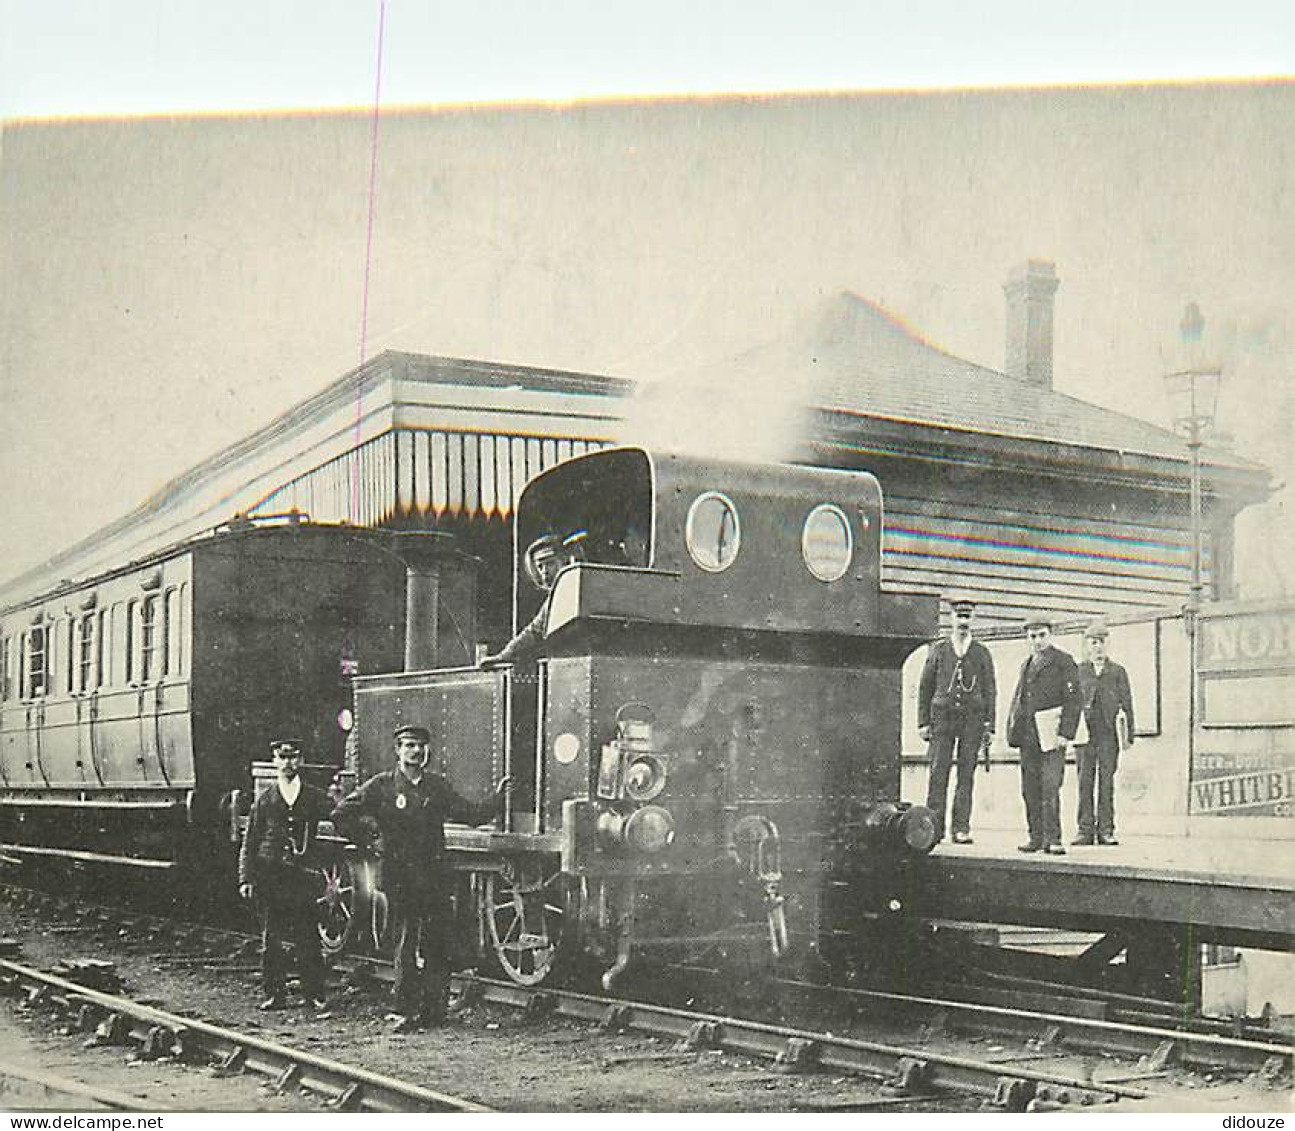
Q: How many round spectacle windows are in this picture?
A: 2